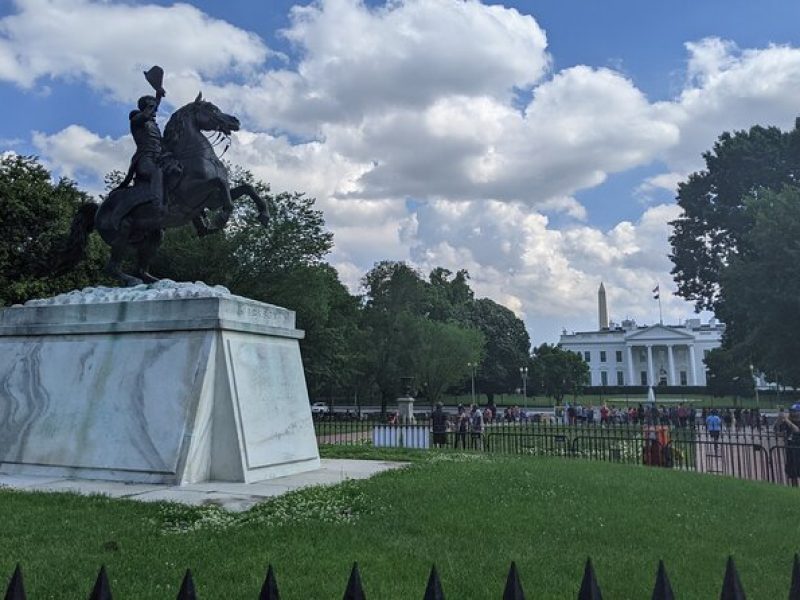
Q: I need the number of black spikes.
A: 11